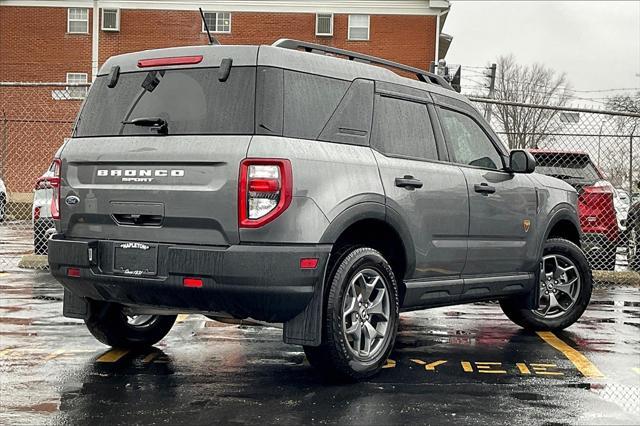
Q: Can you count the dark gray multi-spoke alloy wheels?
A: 2